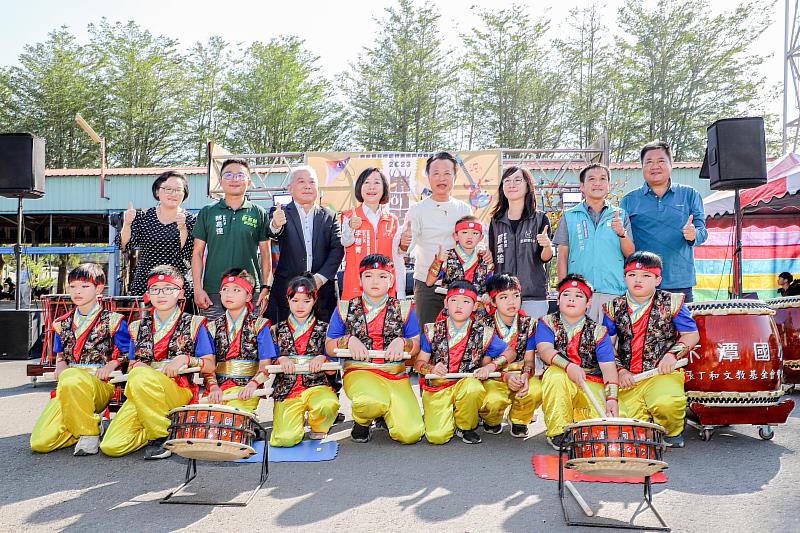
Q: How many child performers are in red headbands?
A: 10